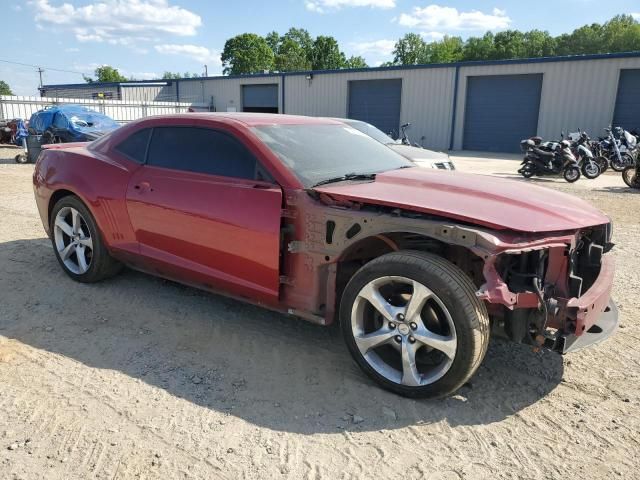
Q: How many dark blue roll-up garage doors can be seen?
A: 4